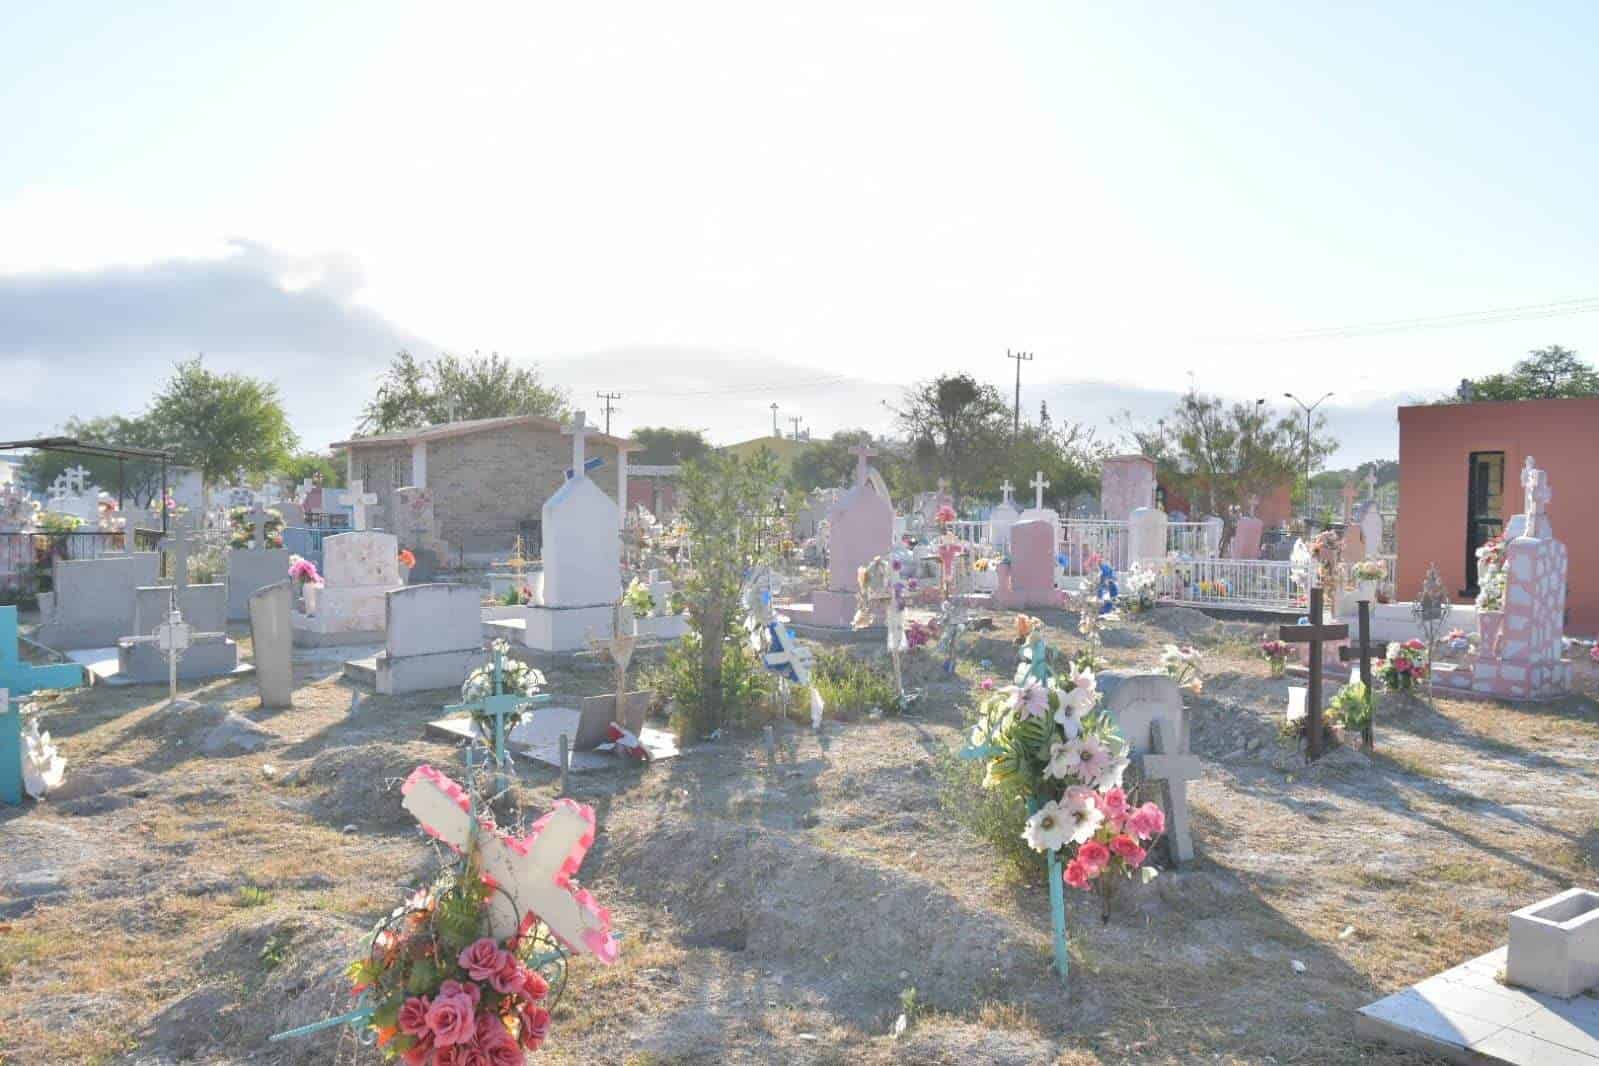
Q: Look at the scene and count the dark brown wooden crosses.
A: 2